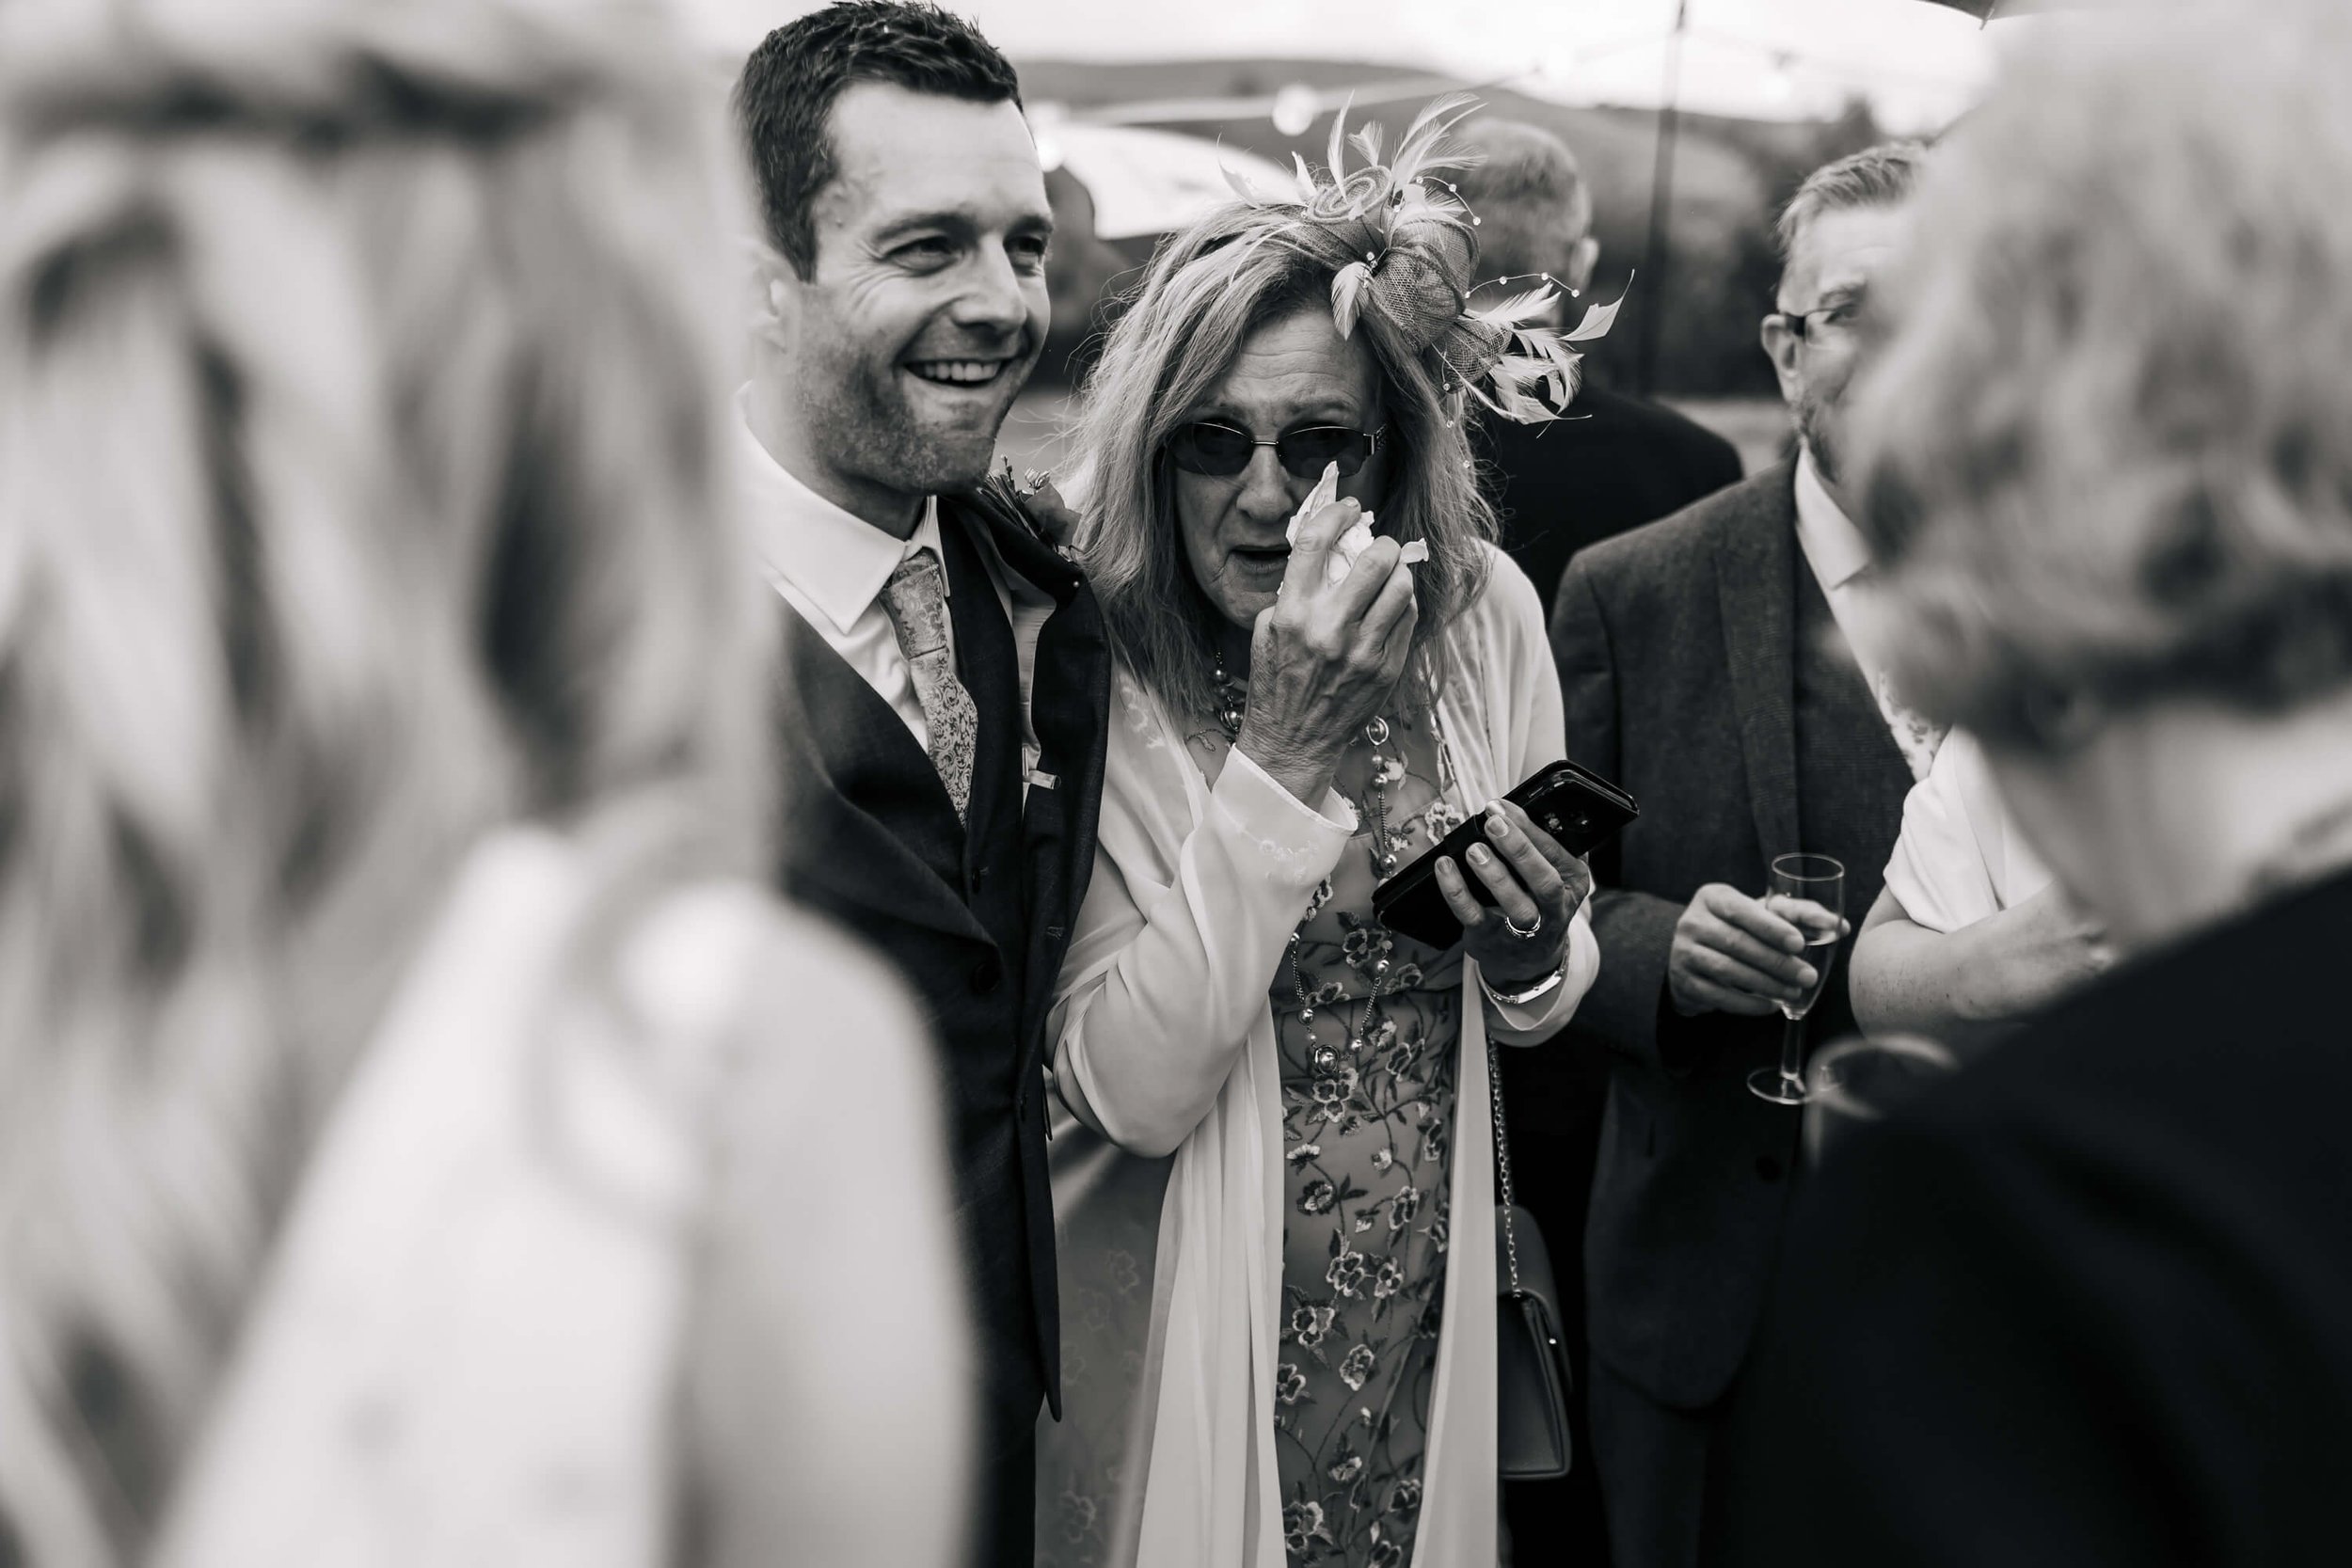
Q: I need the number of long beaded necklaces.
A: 1